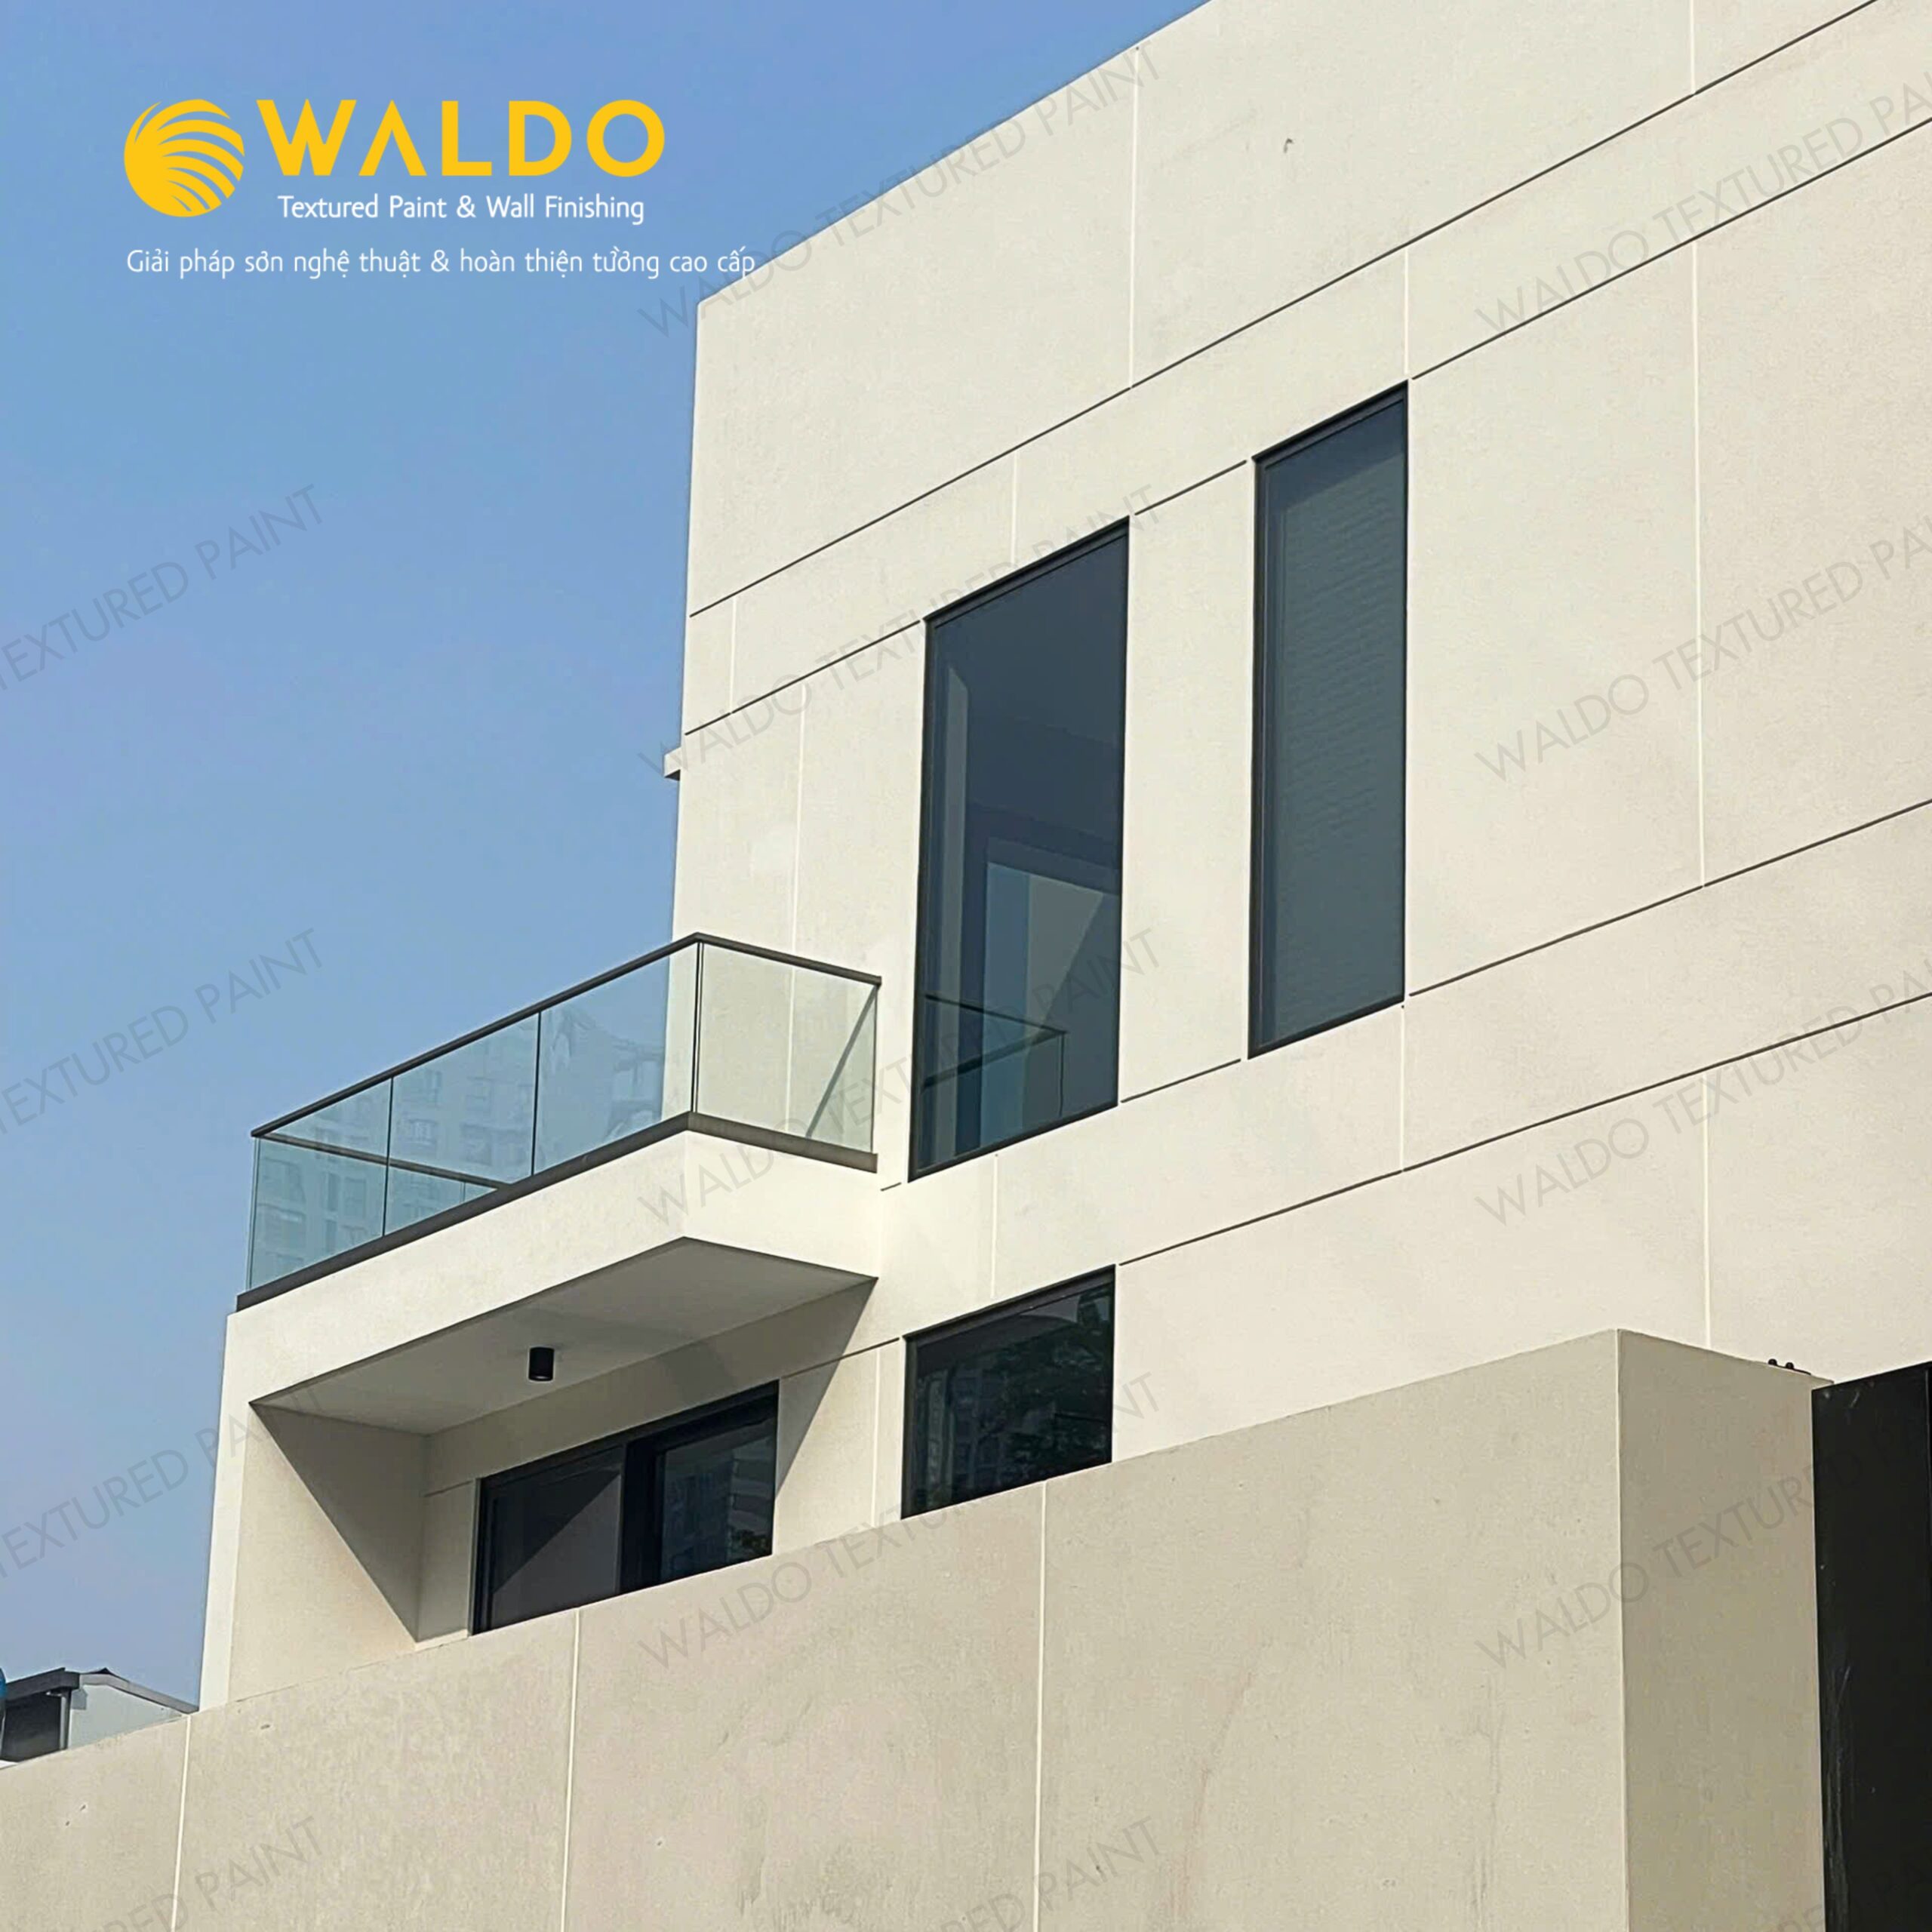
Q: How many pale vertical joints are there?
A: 14